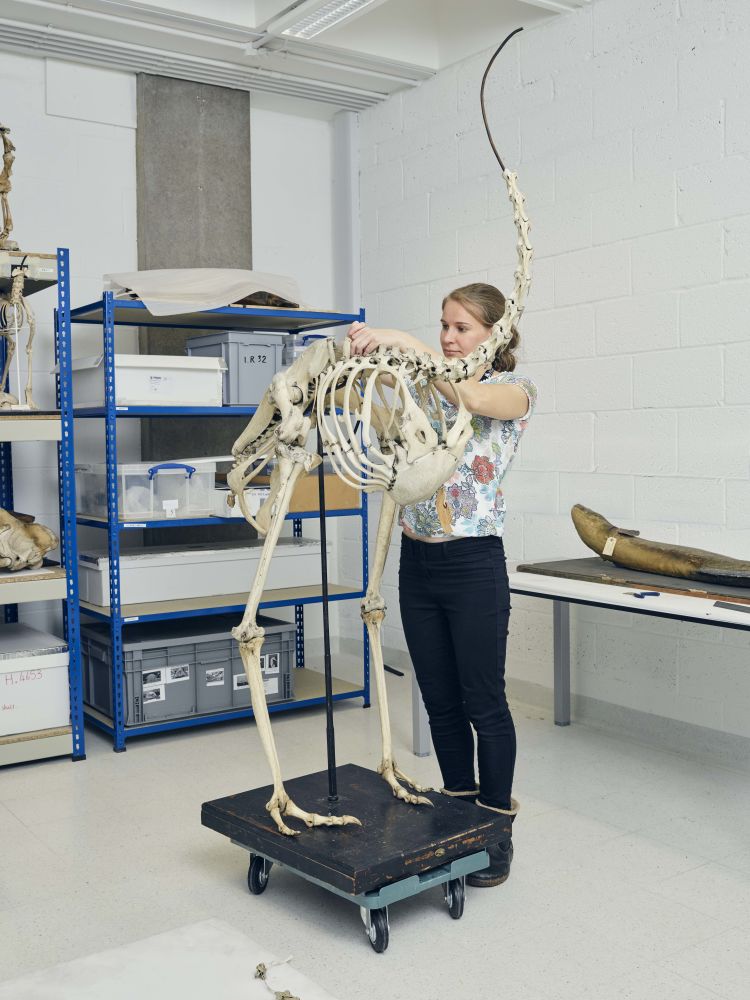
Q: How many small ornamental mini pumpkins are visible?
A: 0